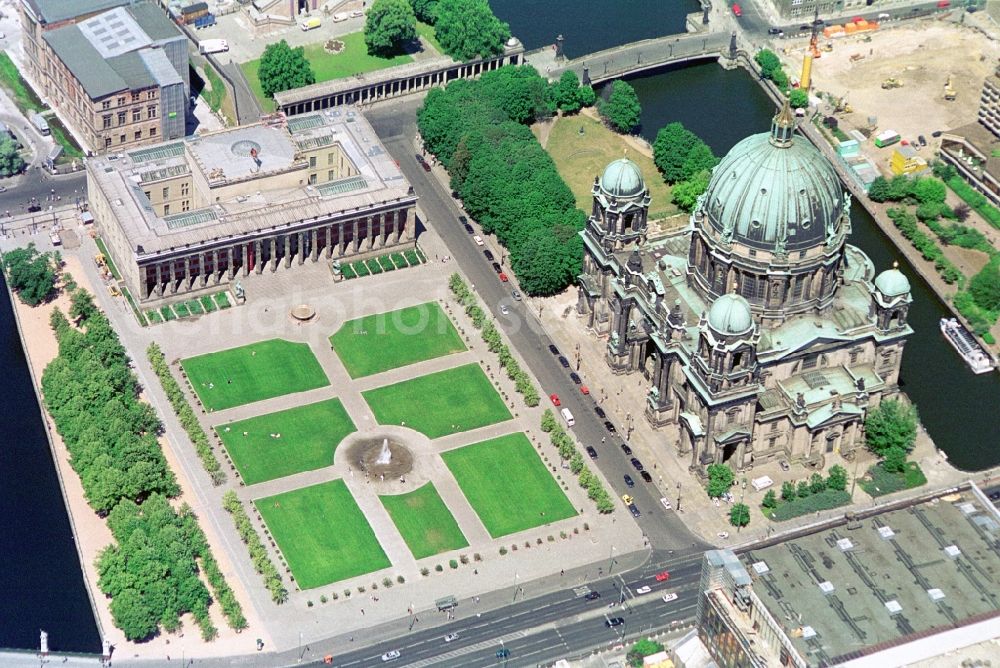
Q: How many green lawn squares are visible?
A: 7